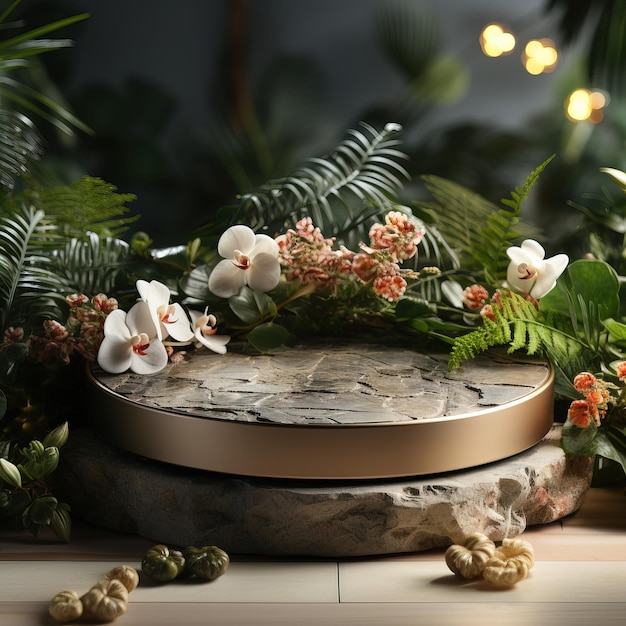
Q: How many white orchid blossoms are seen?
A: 5